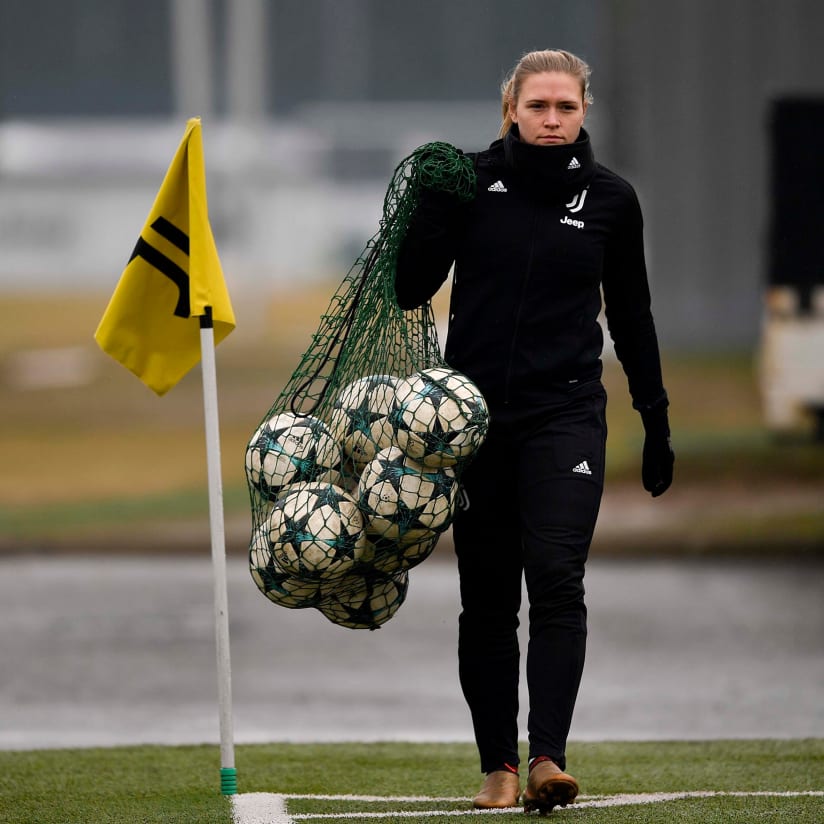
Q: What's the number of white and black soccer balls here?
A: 8